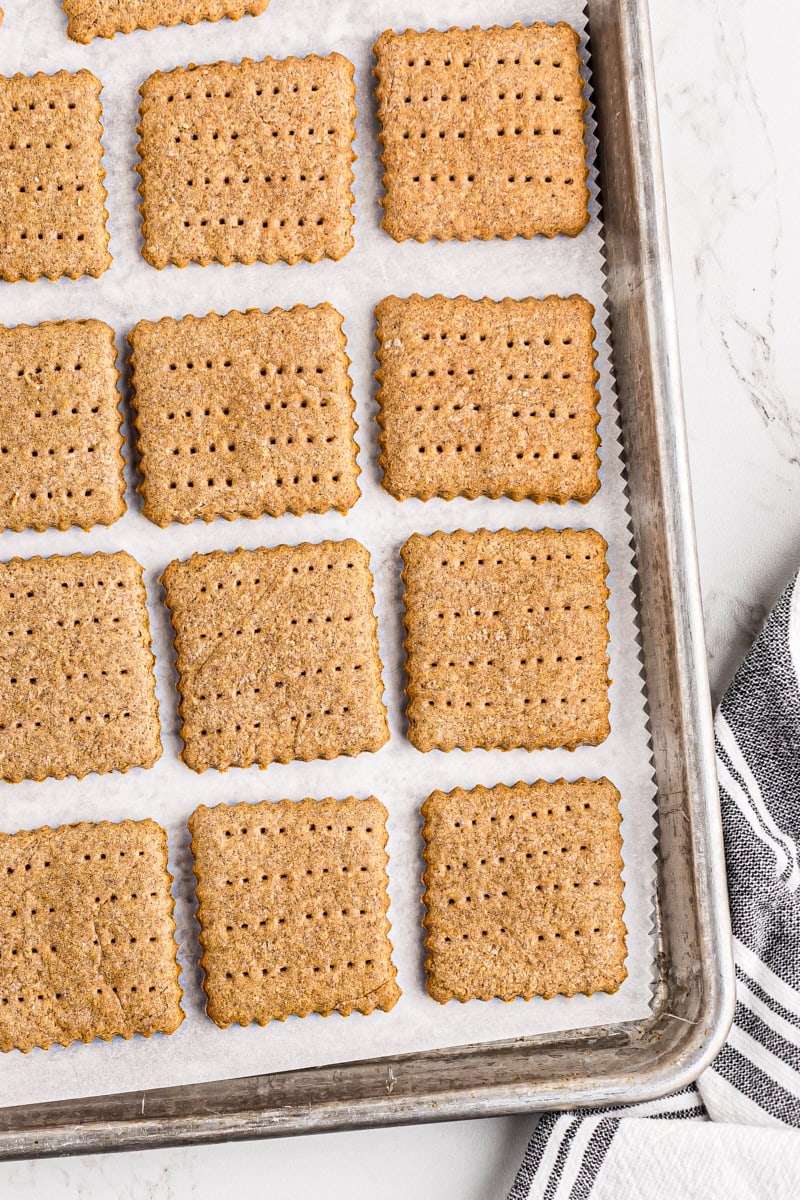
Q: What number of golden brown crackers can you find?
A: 13